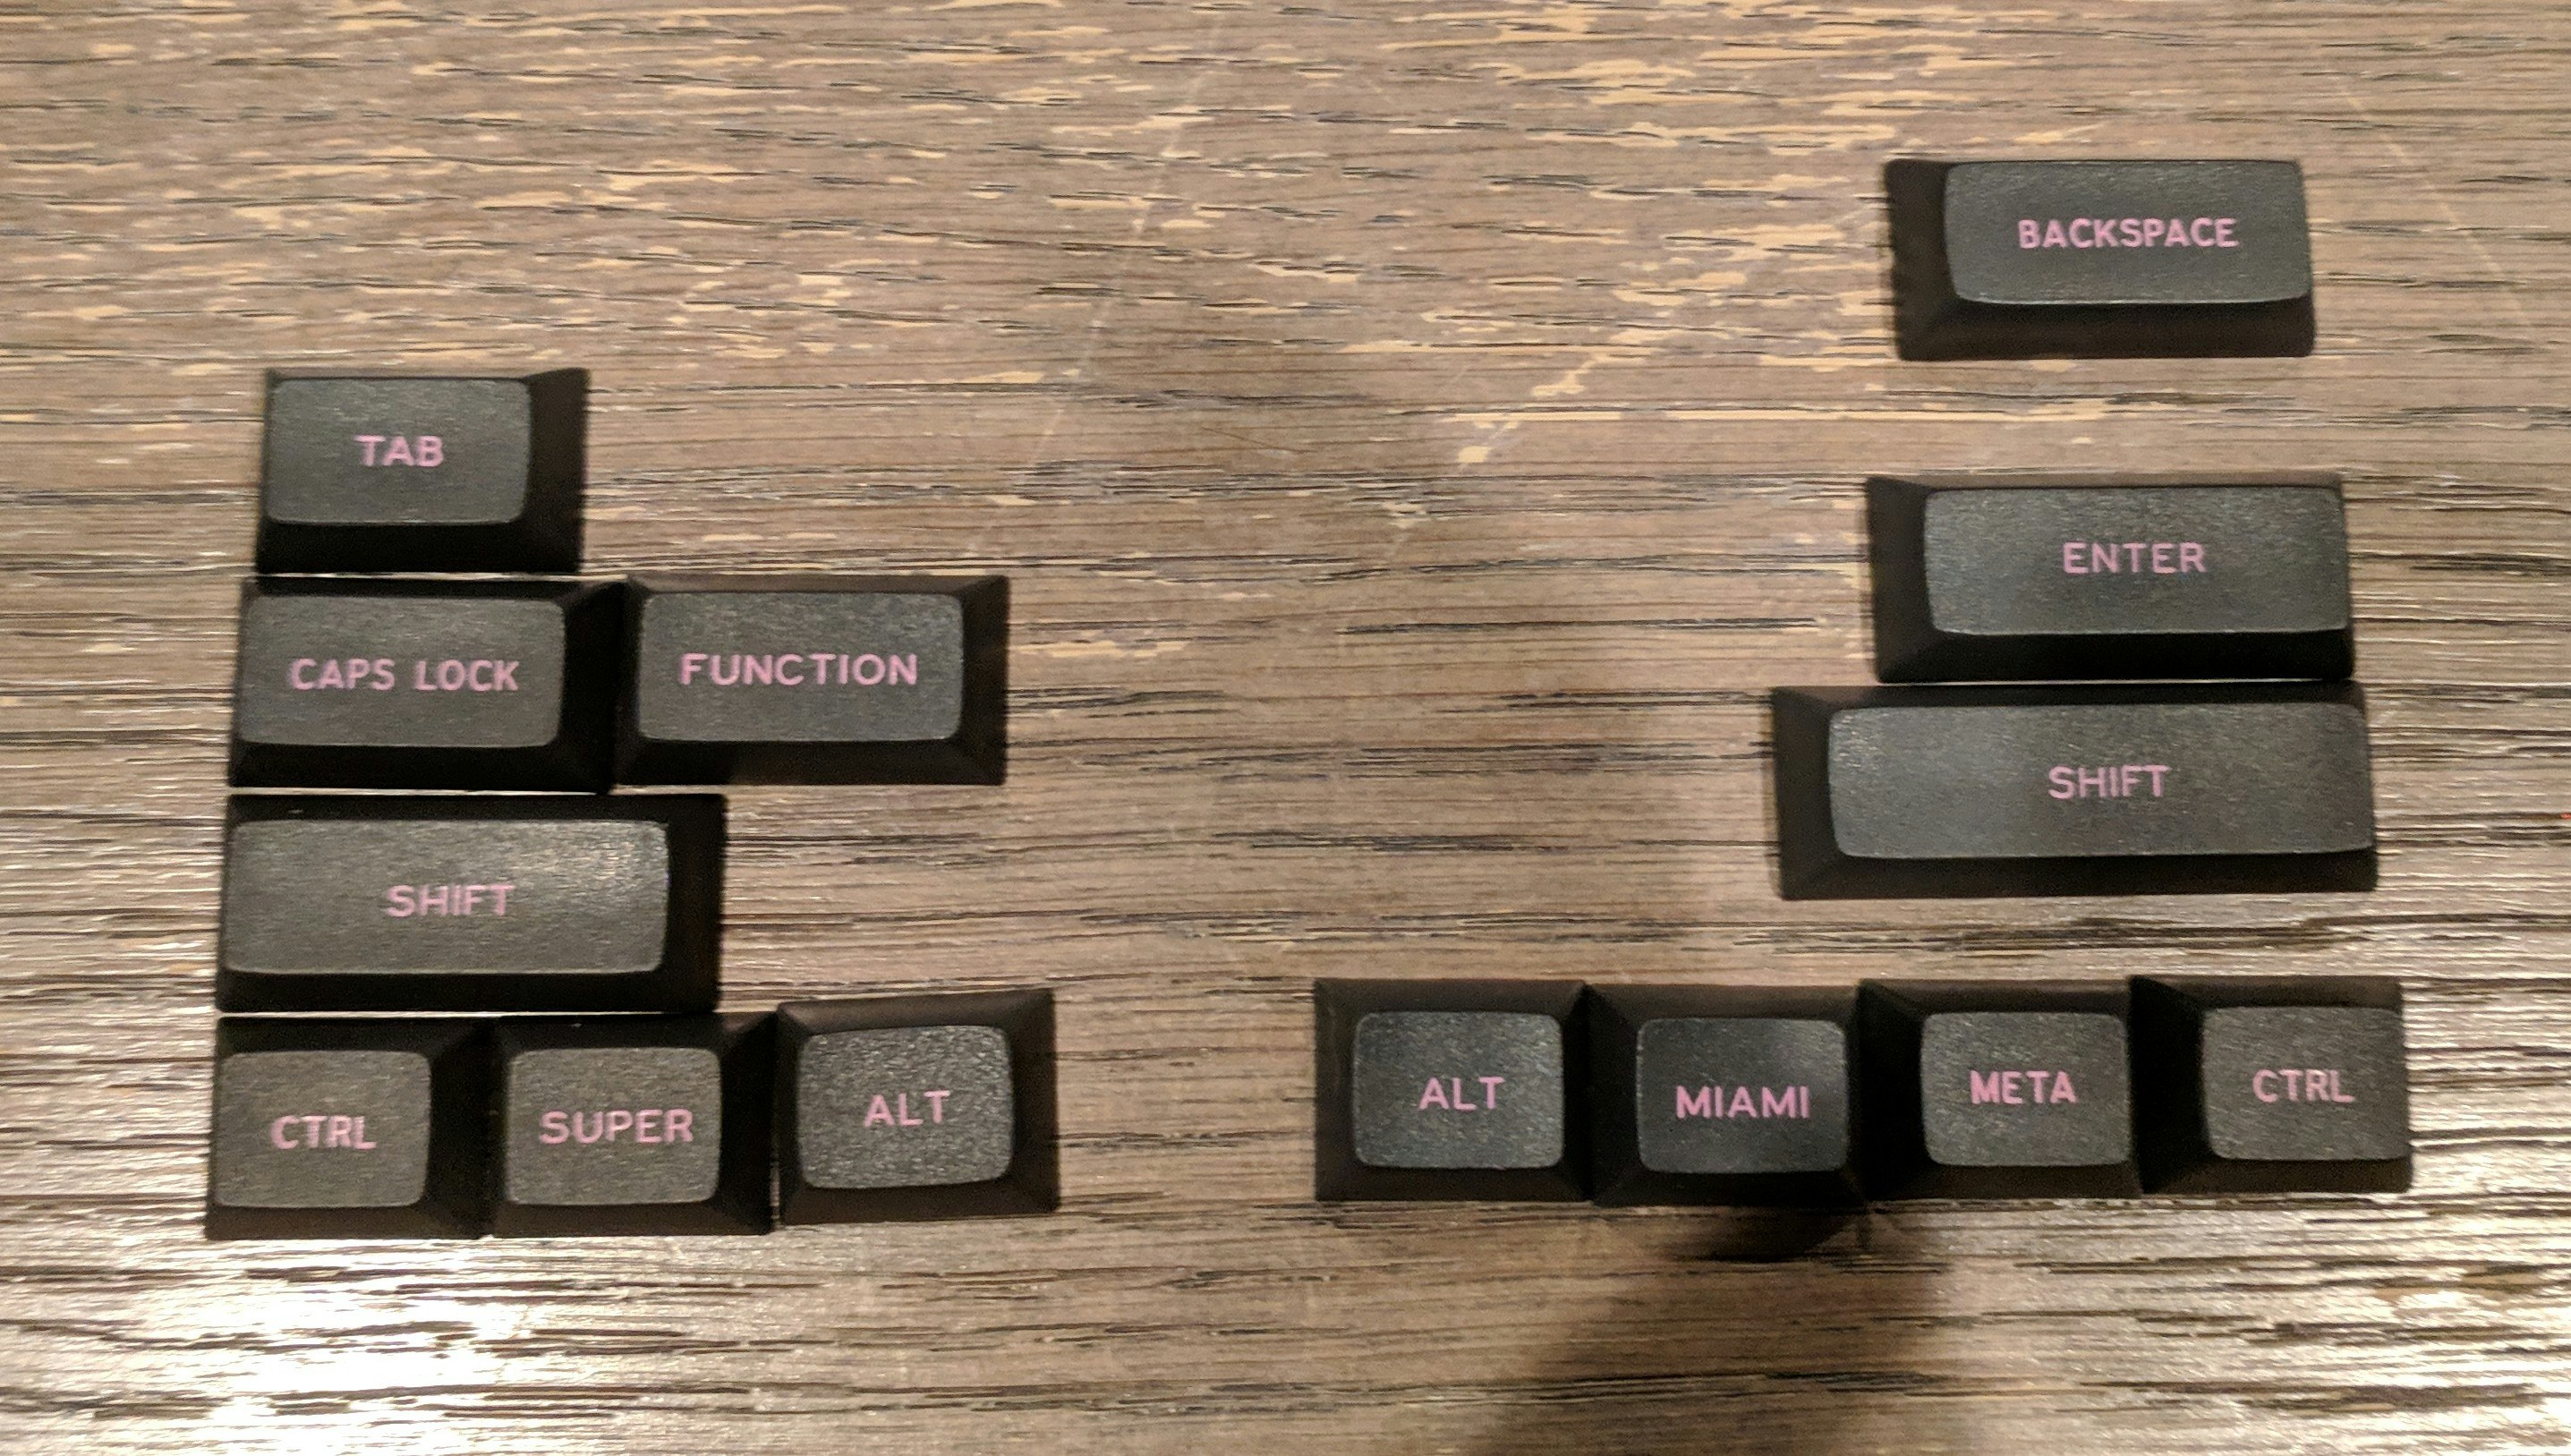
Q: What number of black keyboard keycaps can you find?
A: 14